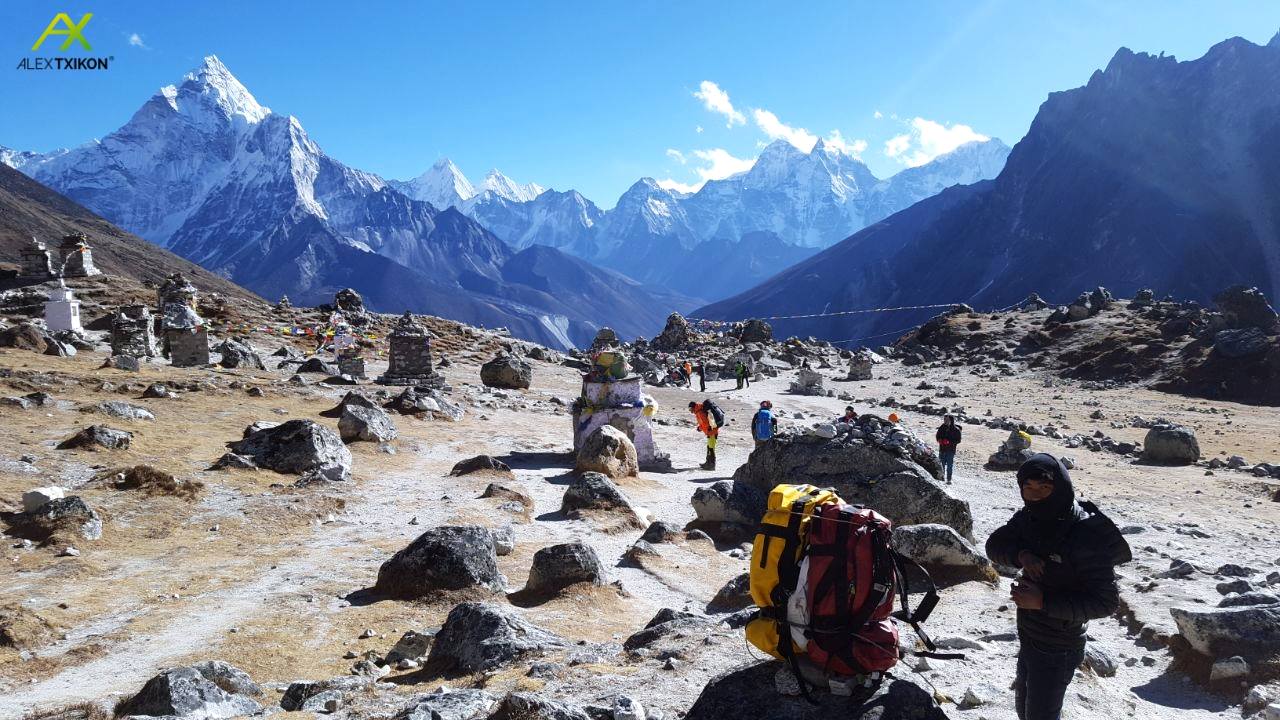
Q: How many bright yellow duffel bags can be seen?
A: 1